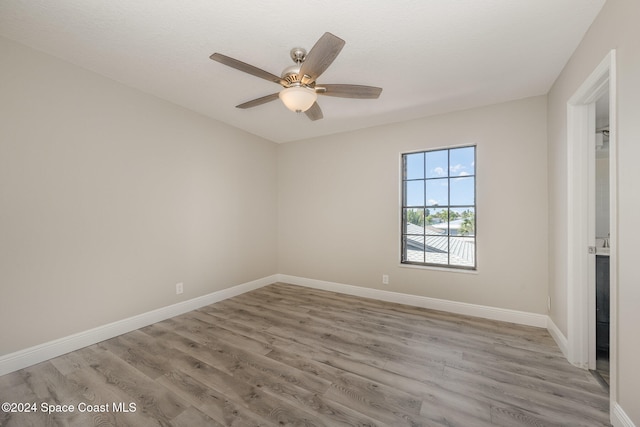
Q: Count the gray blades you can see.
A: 5